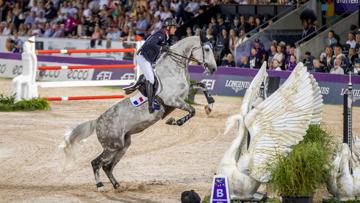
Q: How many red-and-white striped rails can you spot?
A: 3